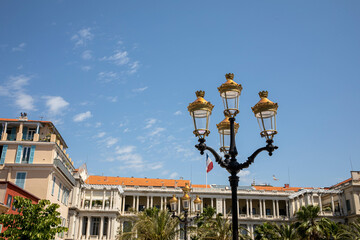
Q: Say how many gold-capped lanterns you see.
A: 8